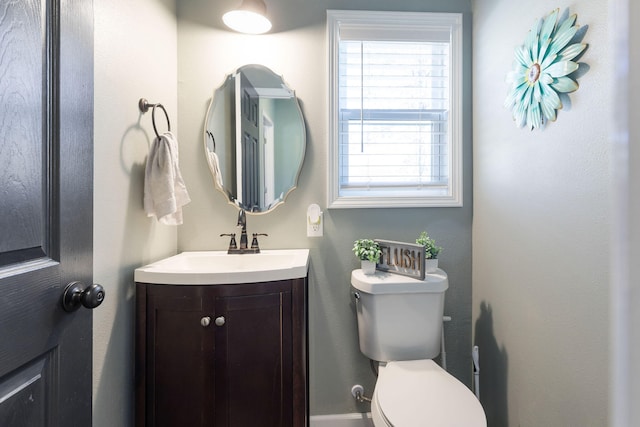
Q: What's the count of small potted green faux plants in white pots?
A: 2